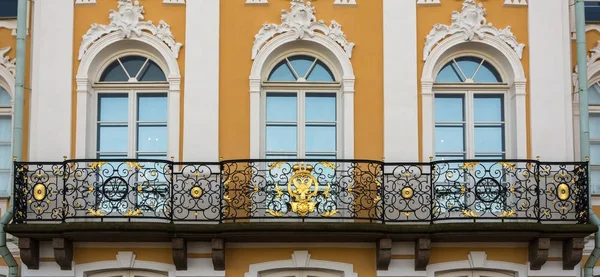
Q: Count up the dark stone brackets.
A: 8